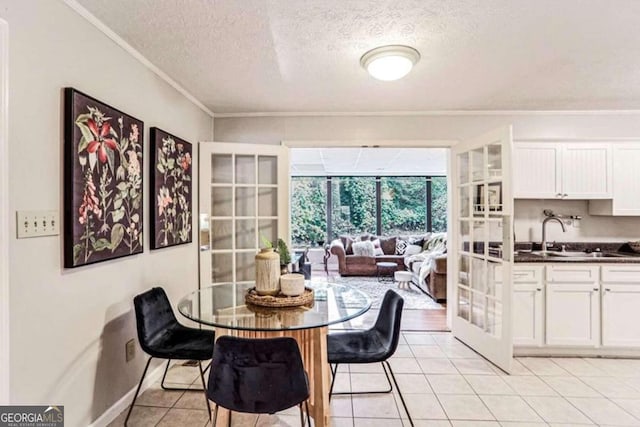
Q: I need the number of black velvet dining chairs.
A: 3